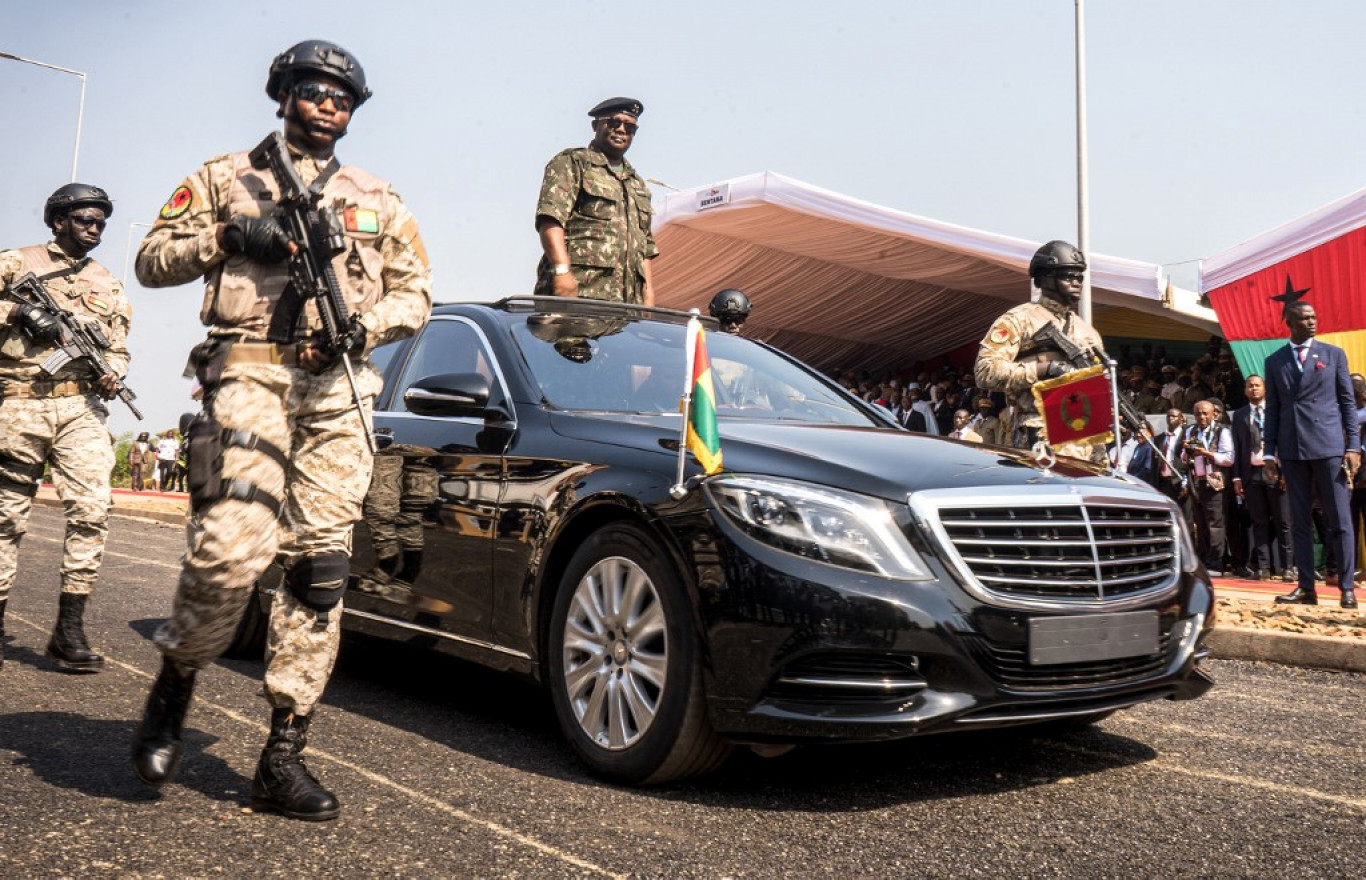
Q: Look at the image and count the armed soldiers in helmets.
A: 4